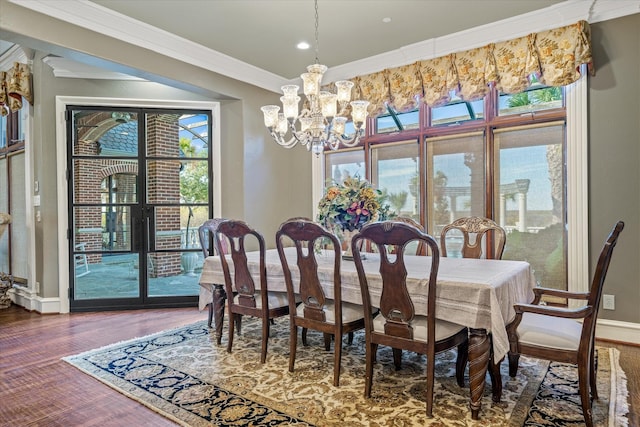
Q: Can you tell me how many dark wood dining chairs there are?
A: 8